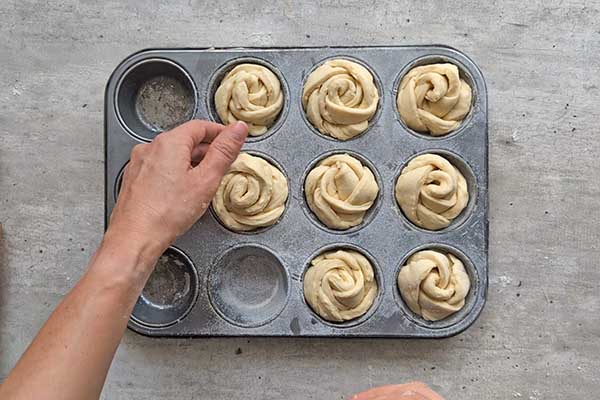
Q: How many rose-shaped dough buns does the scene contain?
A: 8